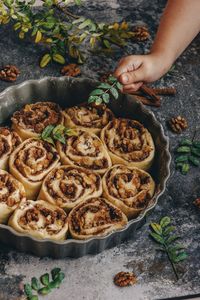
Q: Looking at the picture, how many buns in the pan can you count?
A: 11